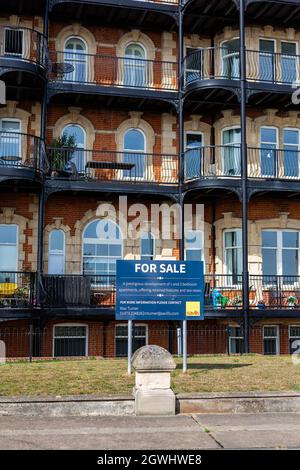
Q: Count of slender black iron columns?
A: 3